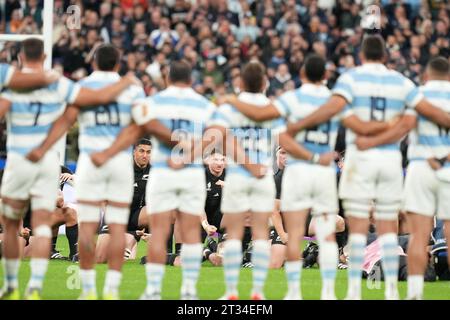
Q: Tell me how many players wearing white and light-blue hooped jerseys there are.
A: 7